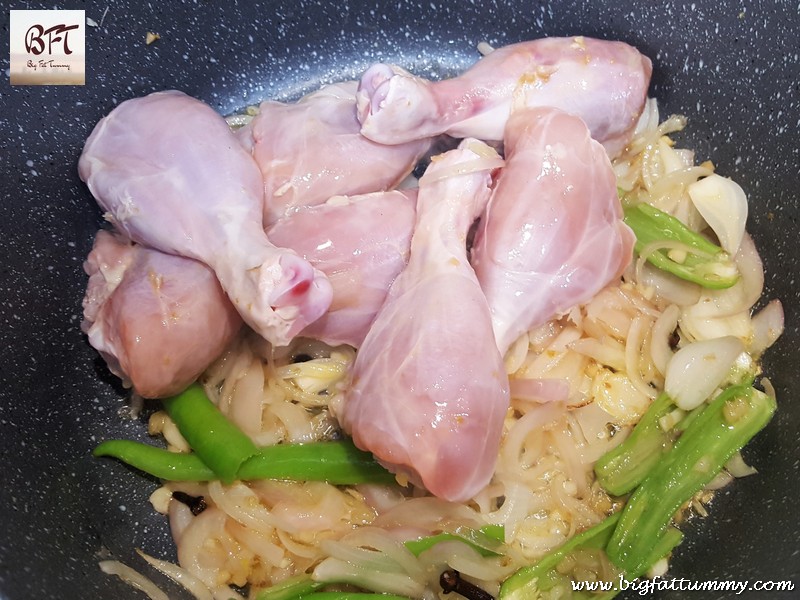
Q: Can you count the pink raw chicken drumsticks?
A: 7